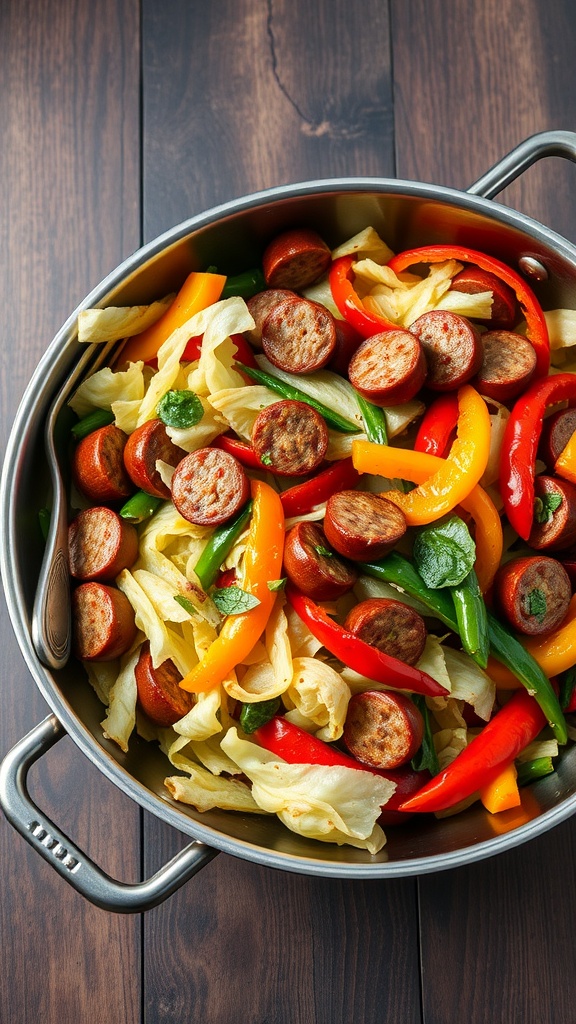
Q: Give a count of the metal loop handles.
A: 2